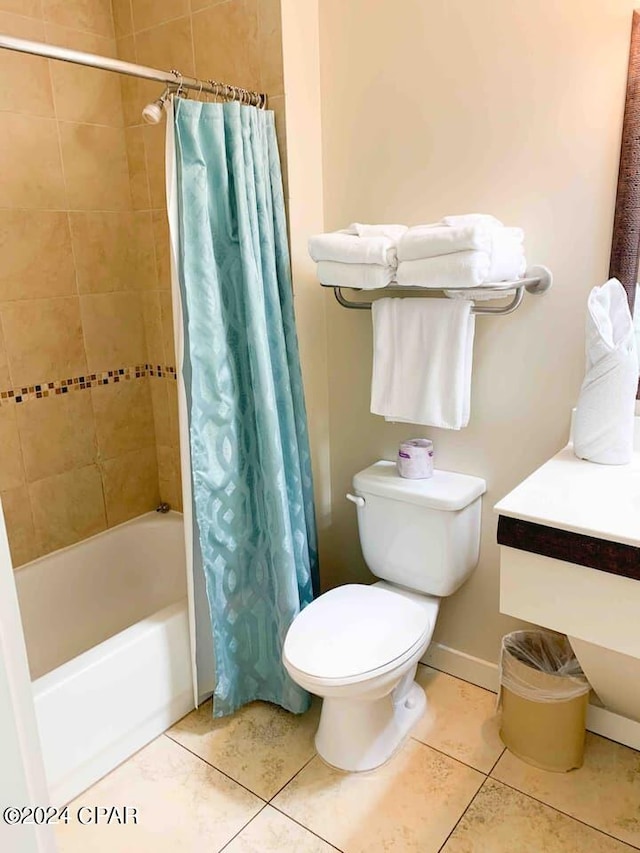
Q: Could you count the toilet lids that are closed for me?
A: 1